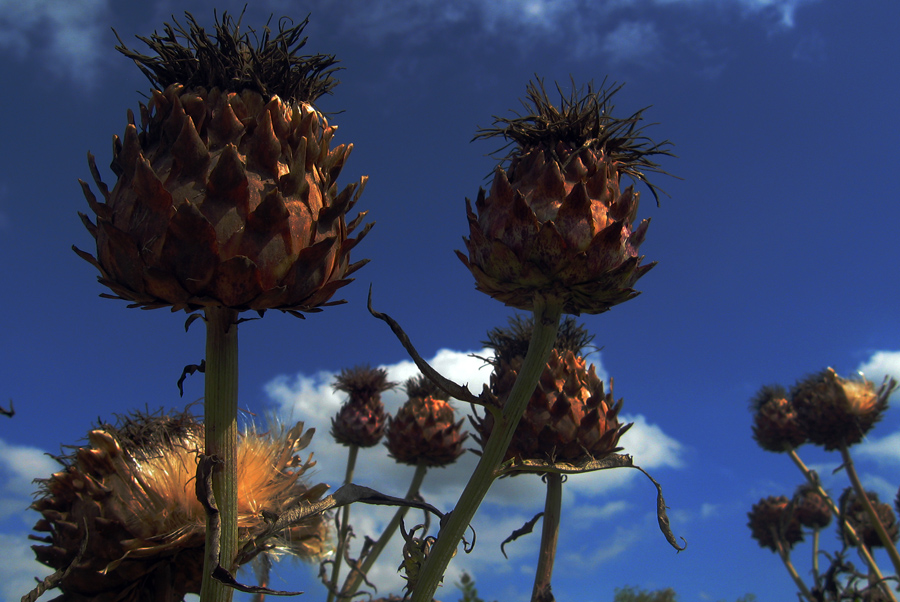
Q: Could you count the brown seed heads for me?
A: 11